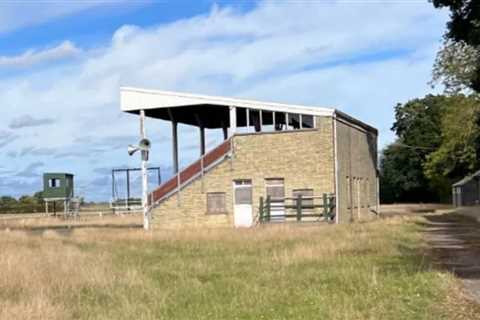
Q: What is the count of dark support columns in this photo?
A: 3